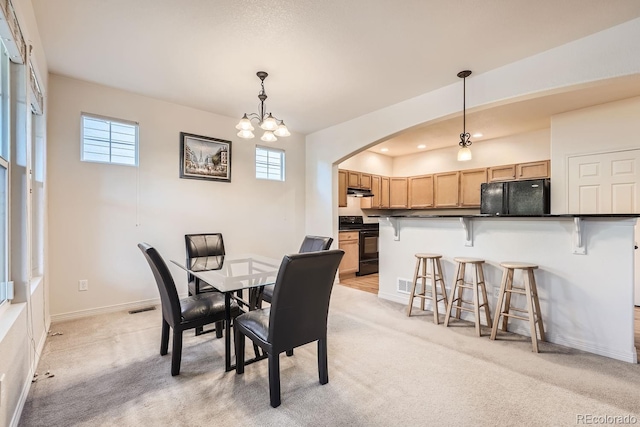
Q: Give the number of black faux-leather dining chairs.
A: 4